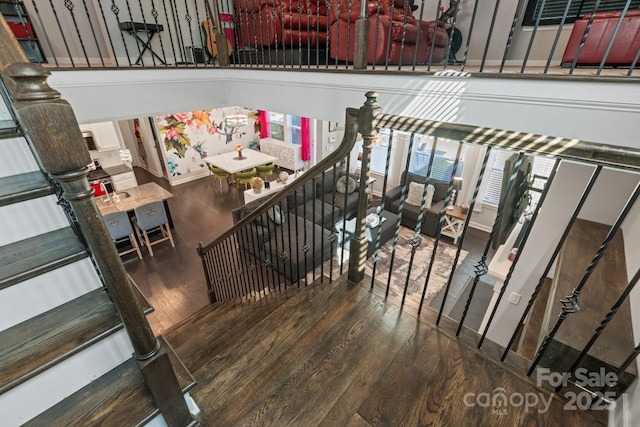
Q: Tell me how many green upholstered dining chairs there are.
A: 3